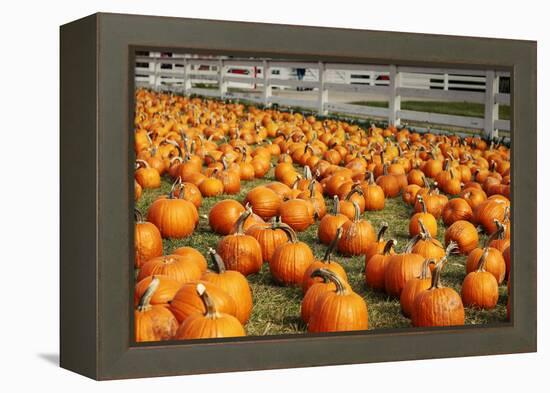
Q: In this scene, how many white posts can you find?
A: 7